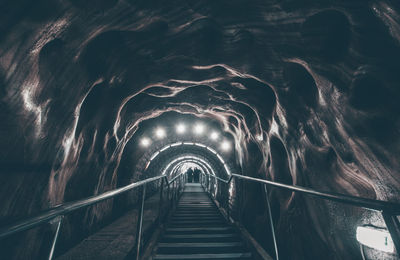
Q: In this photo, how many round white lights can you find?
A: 6